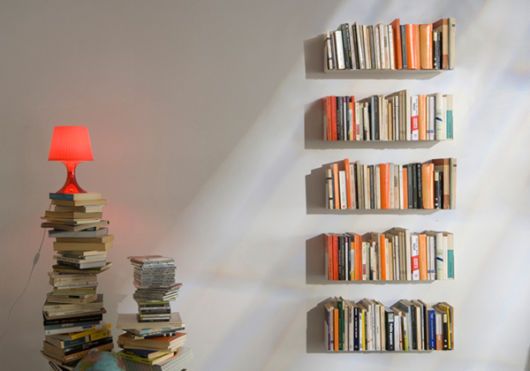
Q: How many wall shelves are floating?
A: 5